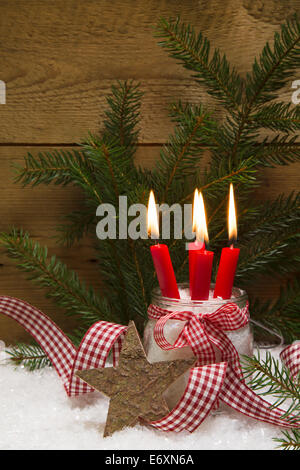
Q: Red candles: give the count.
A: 4